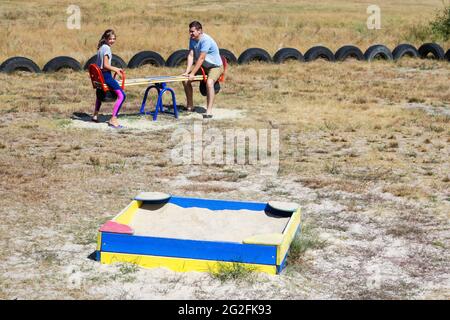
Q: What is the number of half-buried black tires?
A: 14